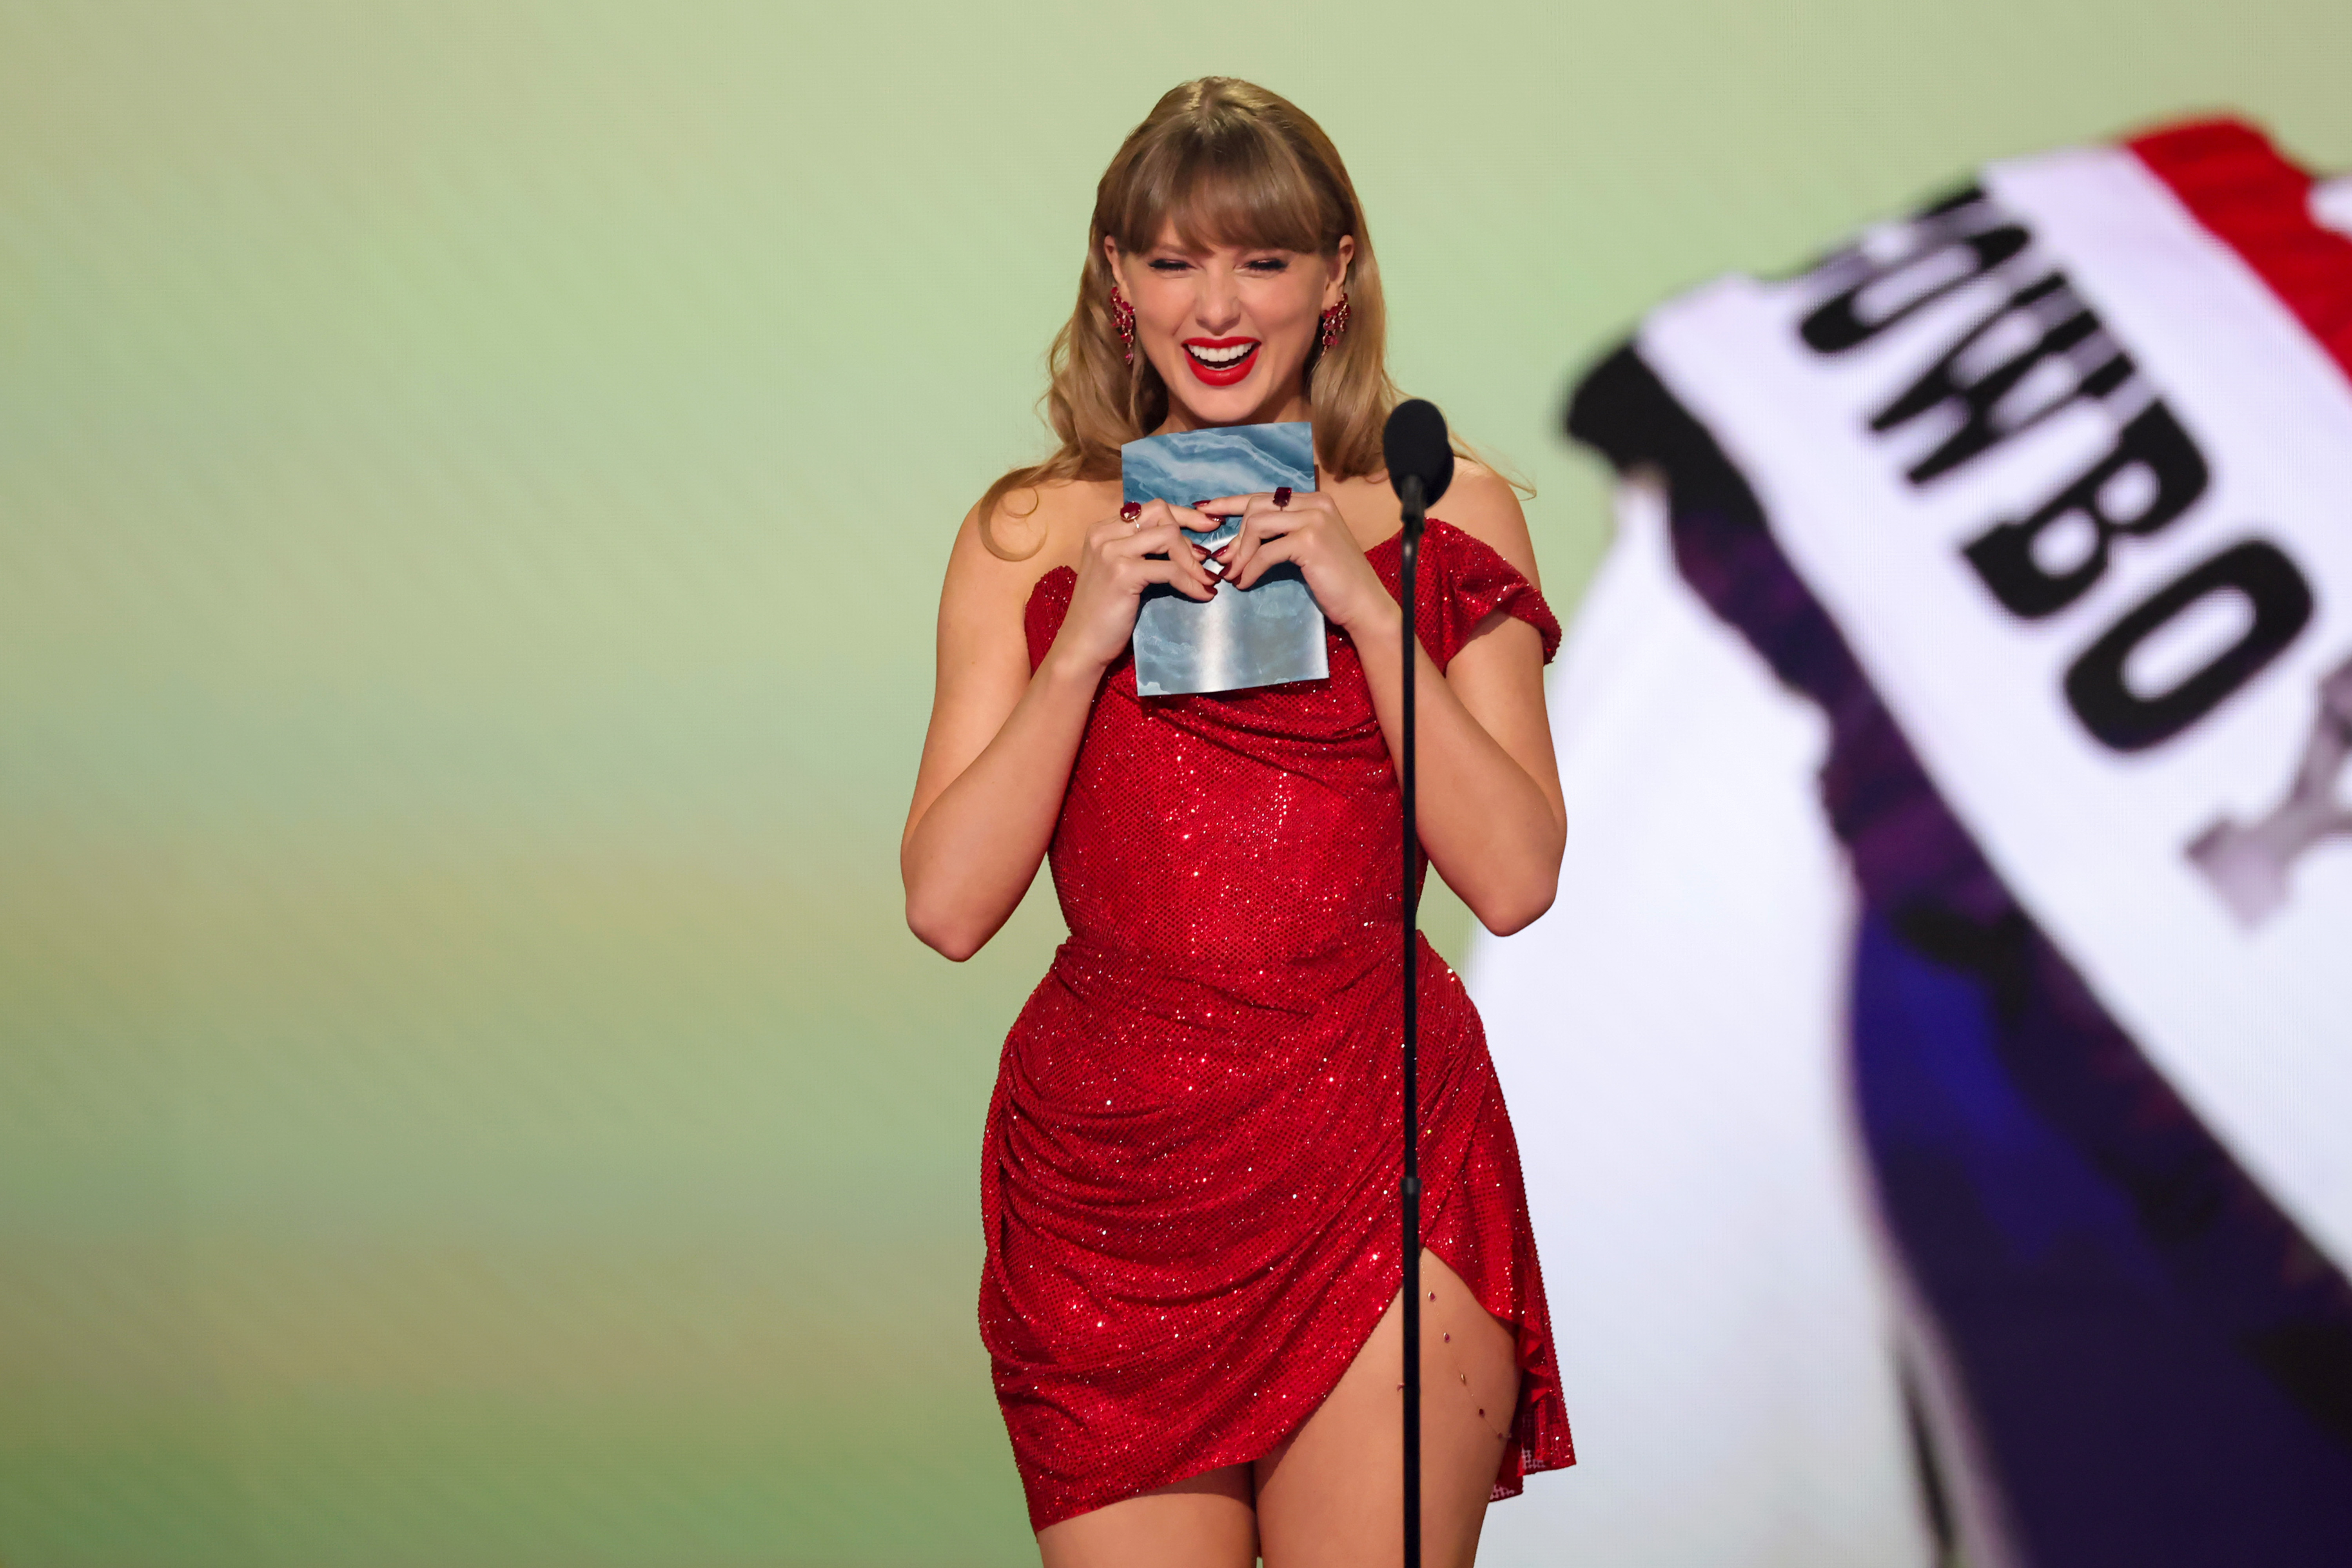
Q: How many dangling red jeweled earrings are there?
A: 2